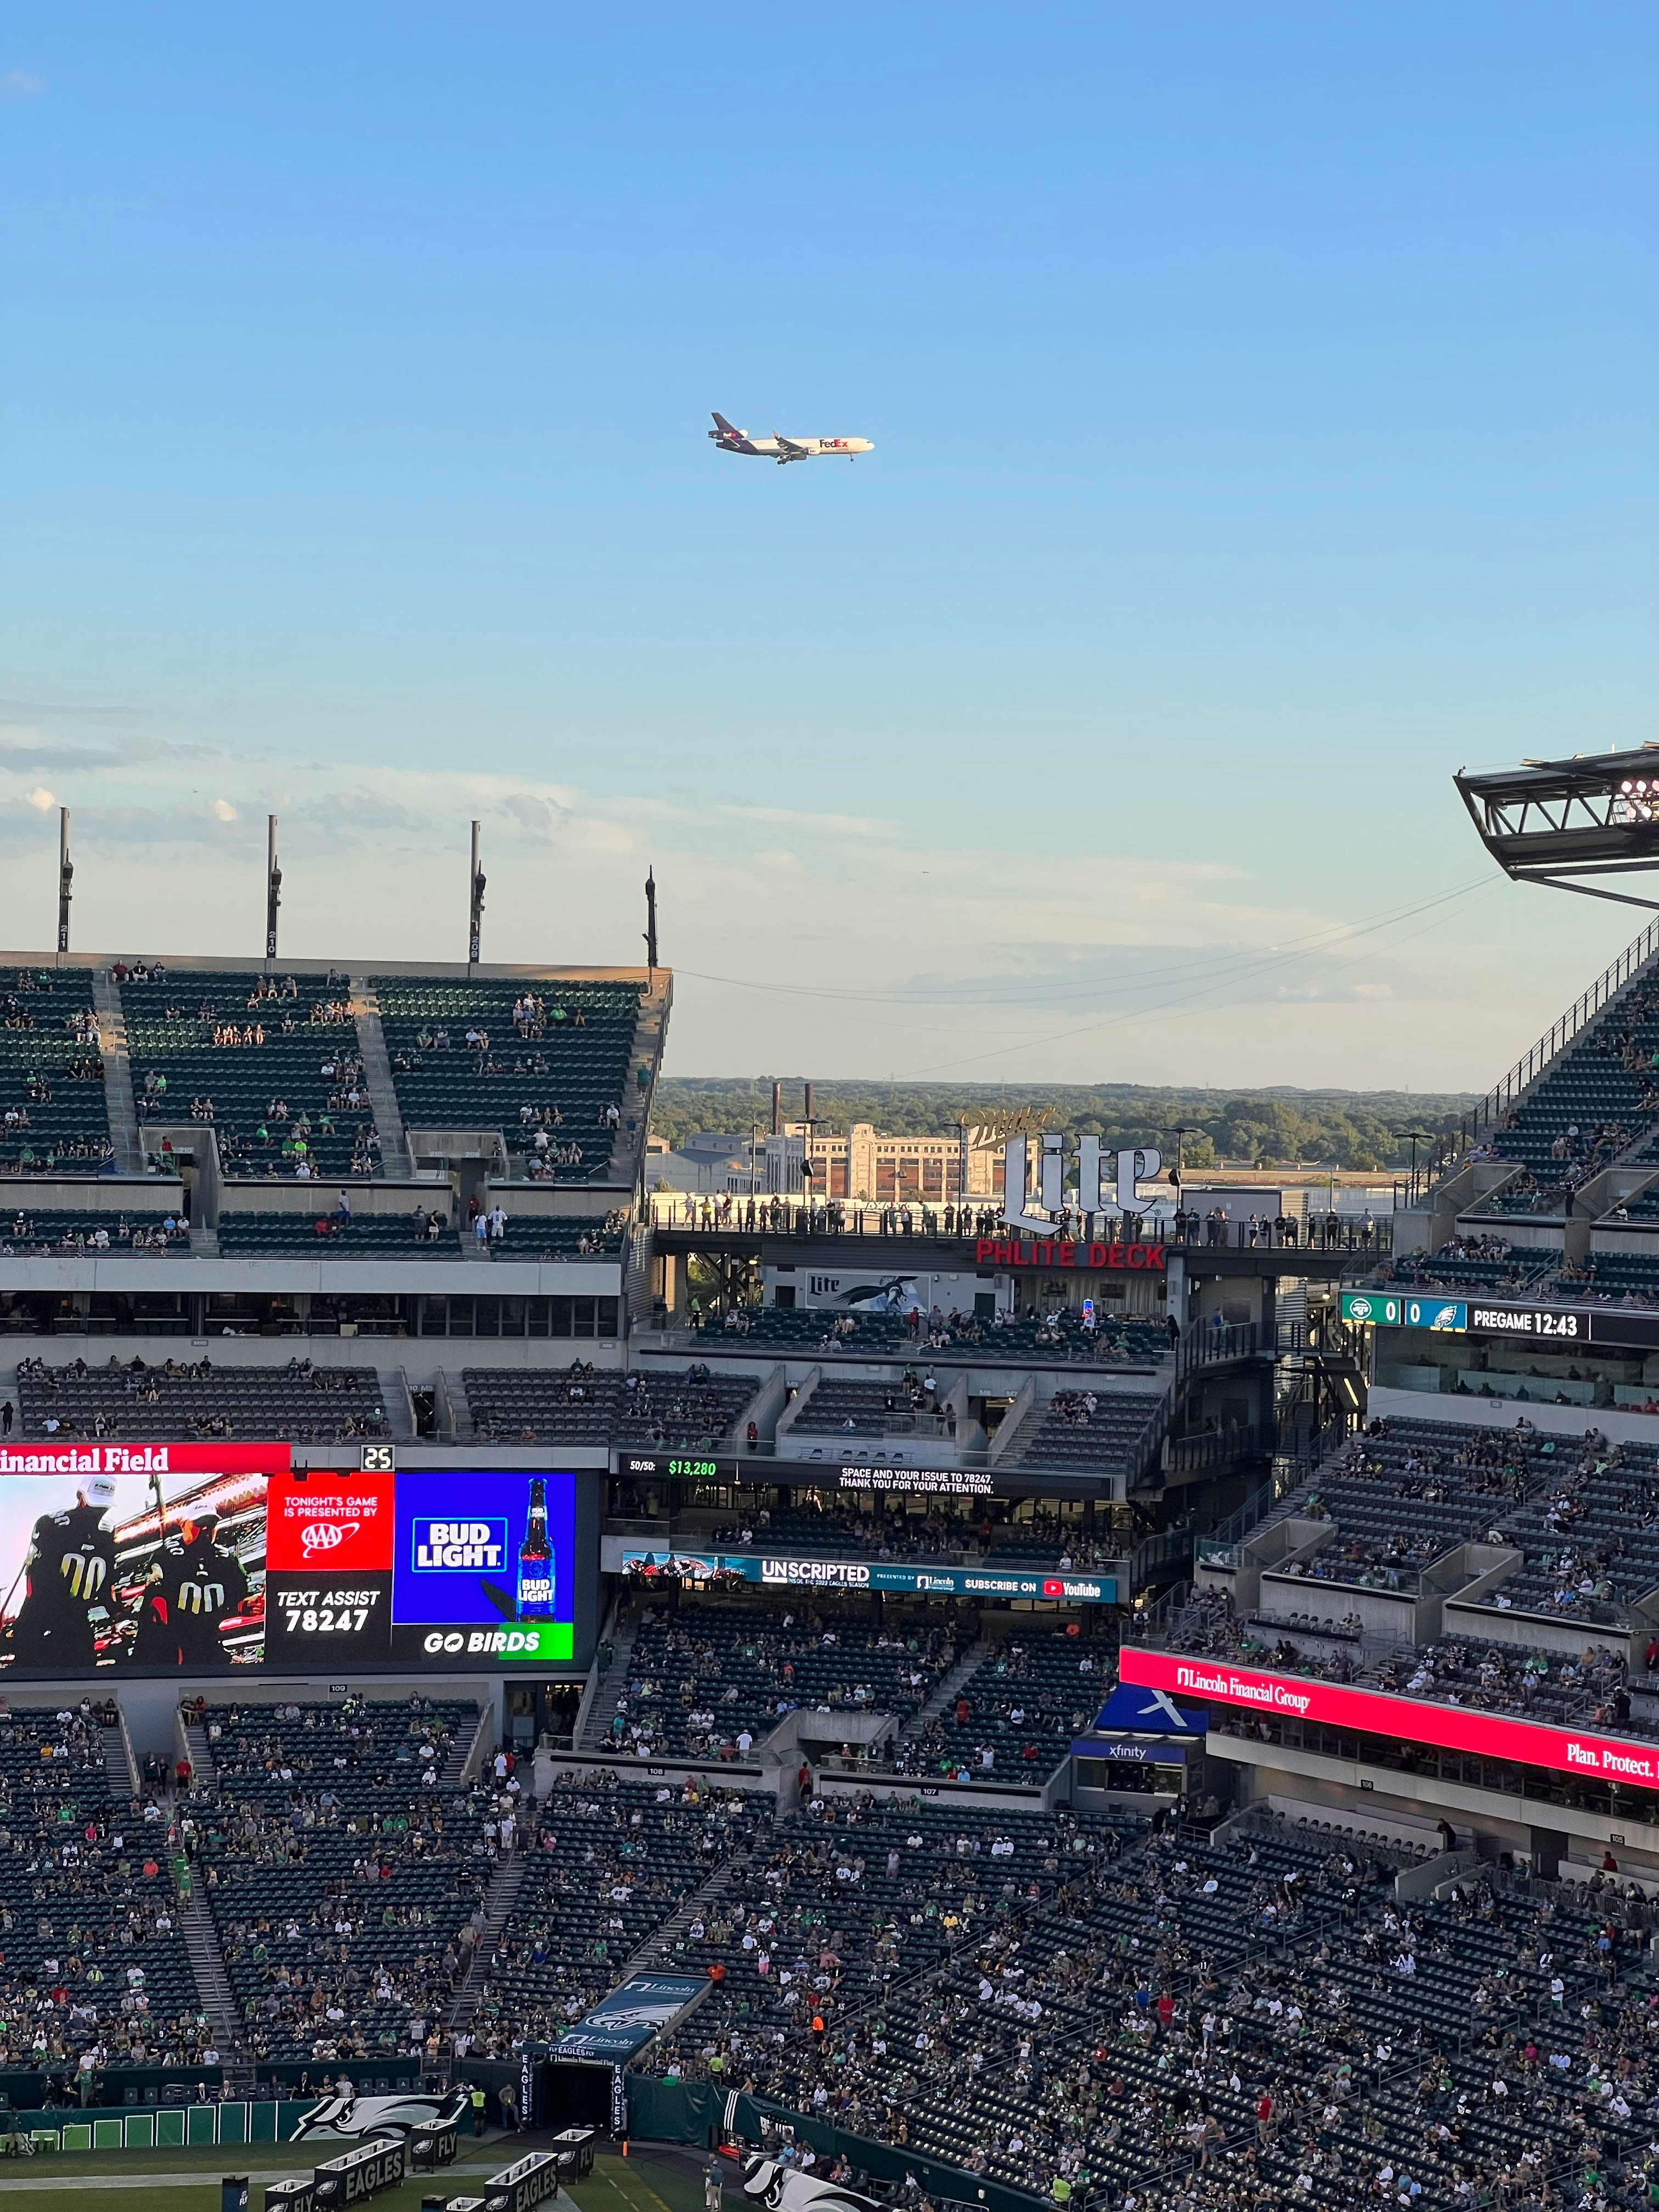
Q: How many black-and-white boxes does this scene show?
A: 6